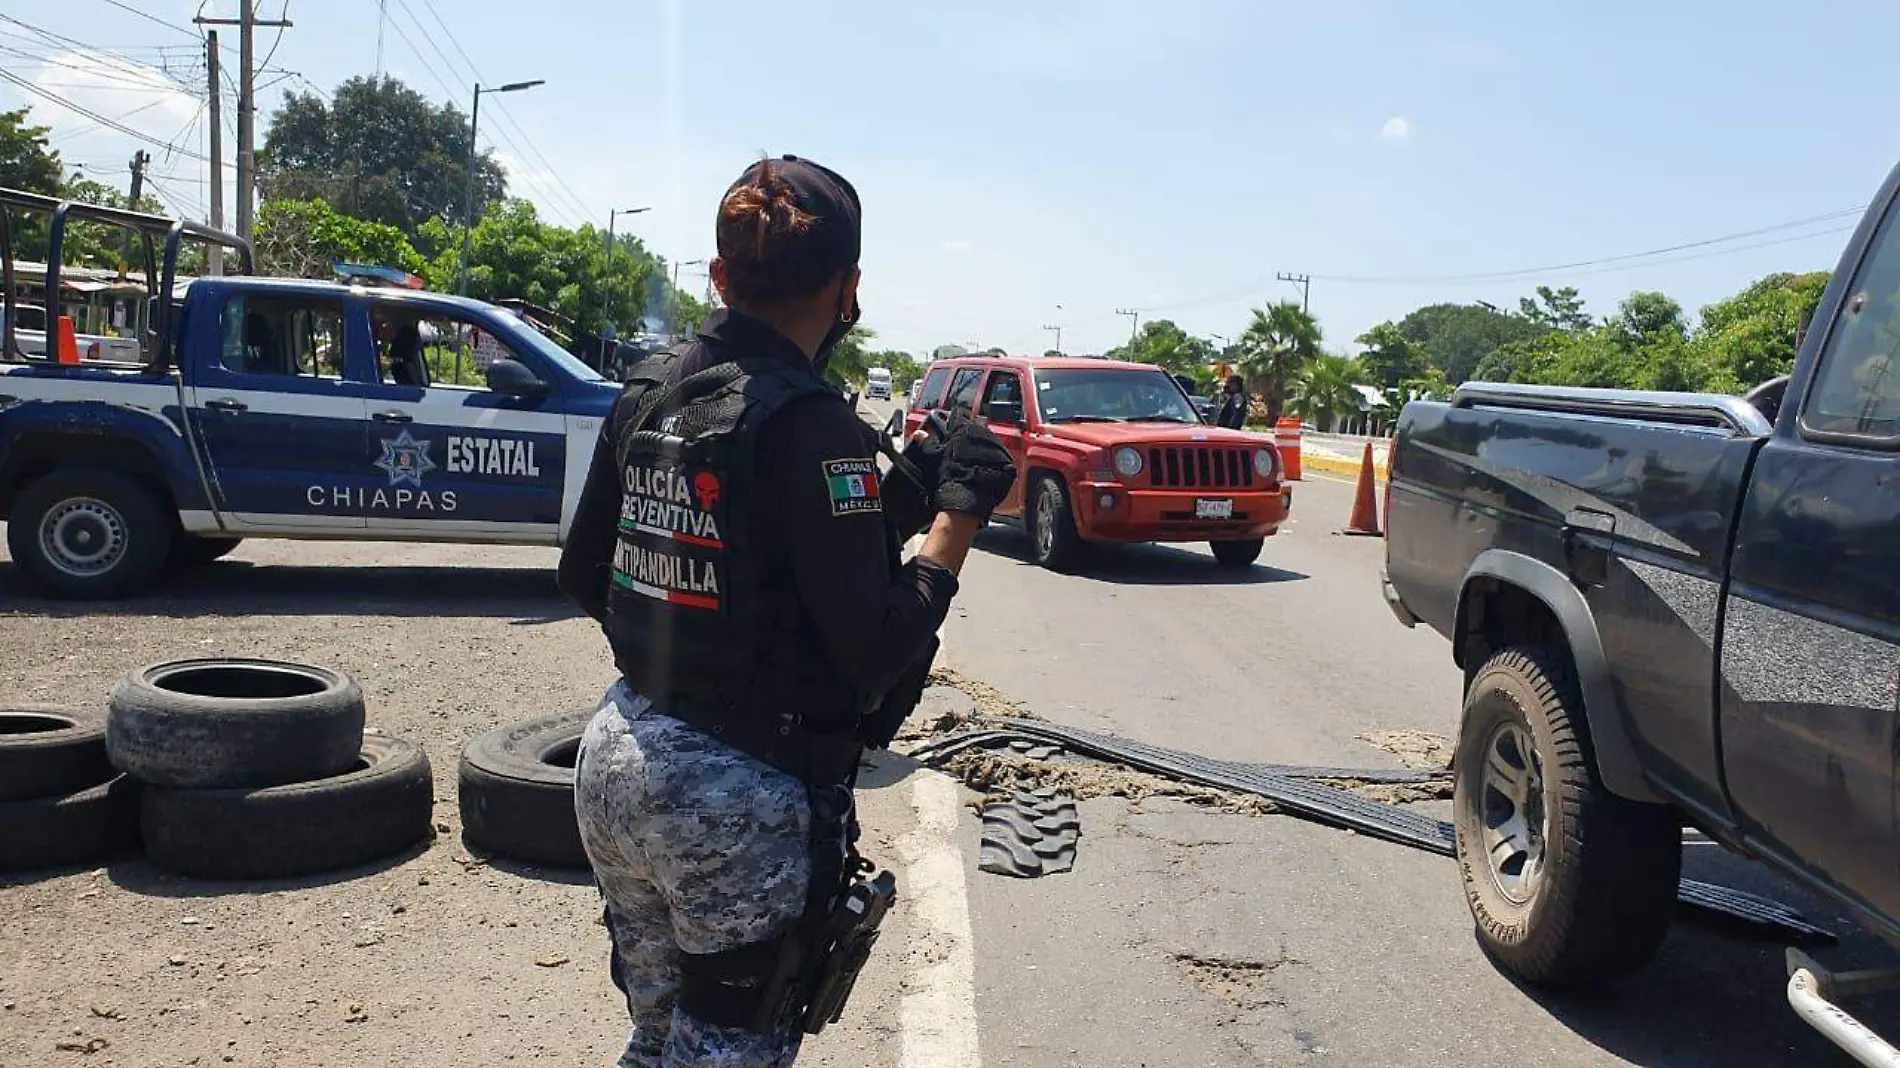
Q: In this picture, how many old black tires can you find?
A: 5